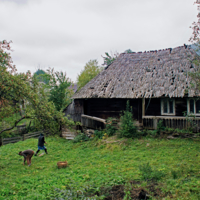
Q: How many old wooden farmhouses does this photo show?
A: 1